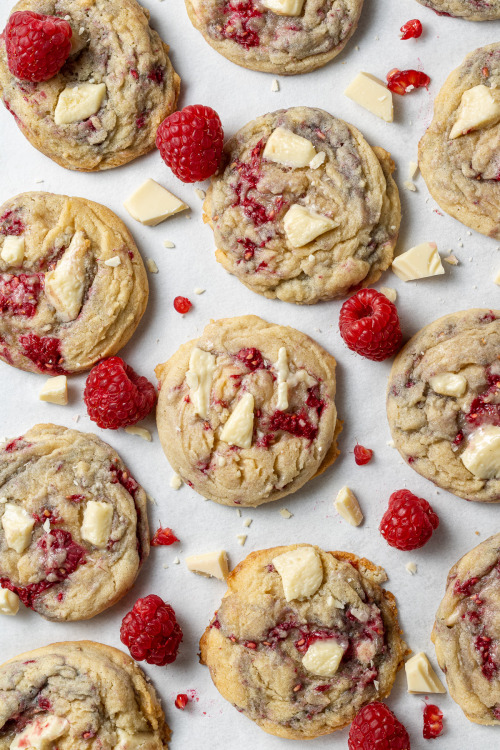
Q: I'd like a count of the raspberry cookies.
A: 12